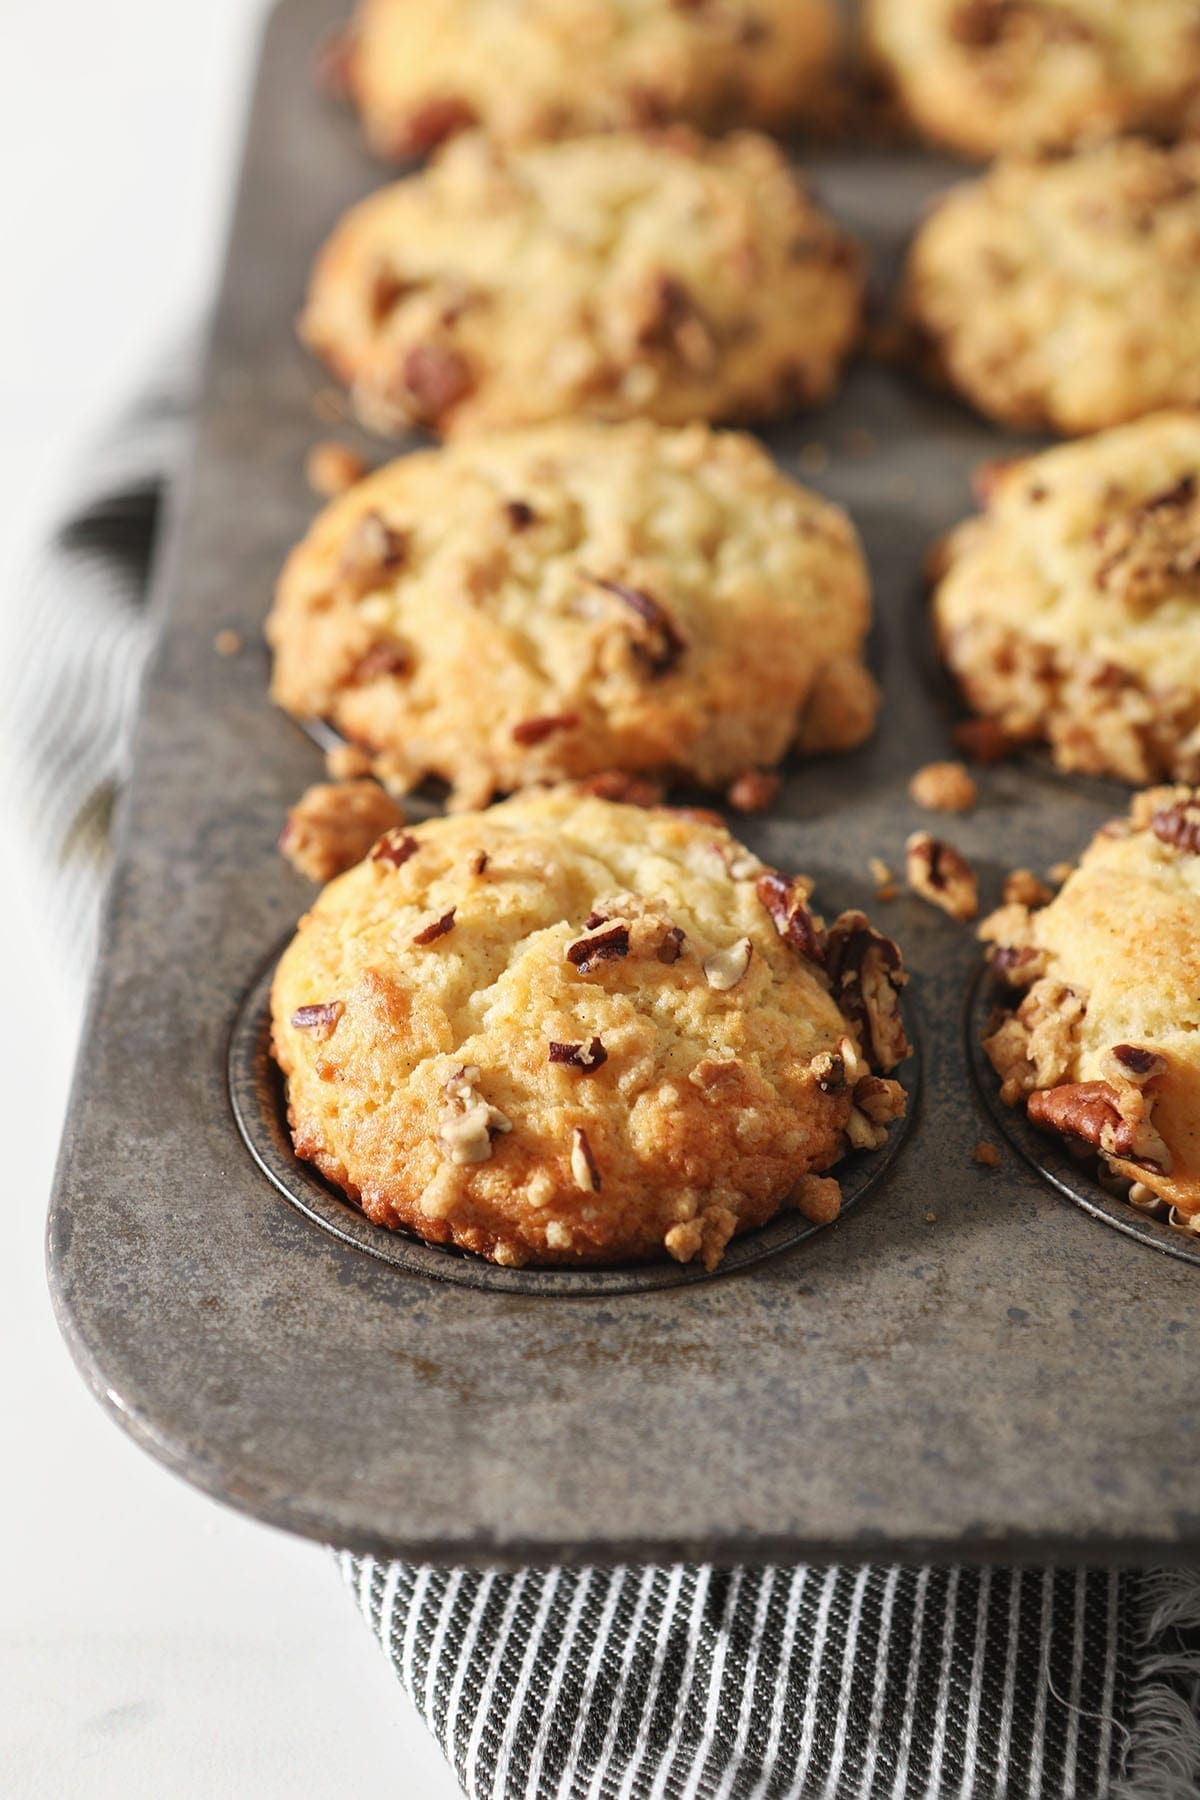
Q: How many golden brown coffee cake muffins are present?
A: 8